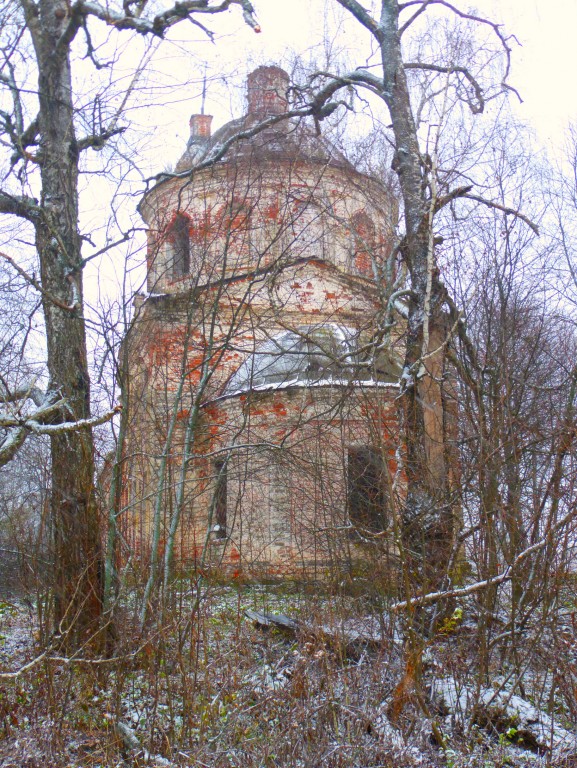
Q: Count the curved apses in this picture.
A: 1